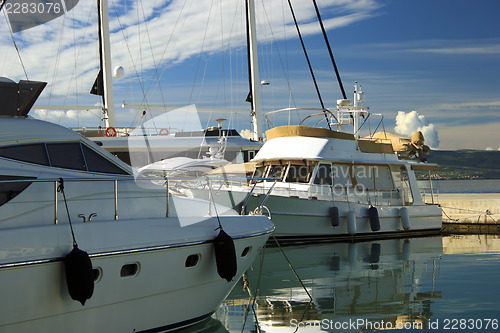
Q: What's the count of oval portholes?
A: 4